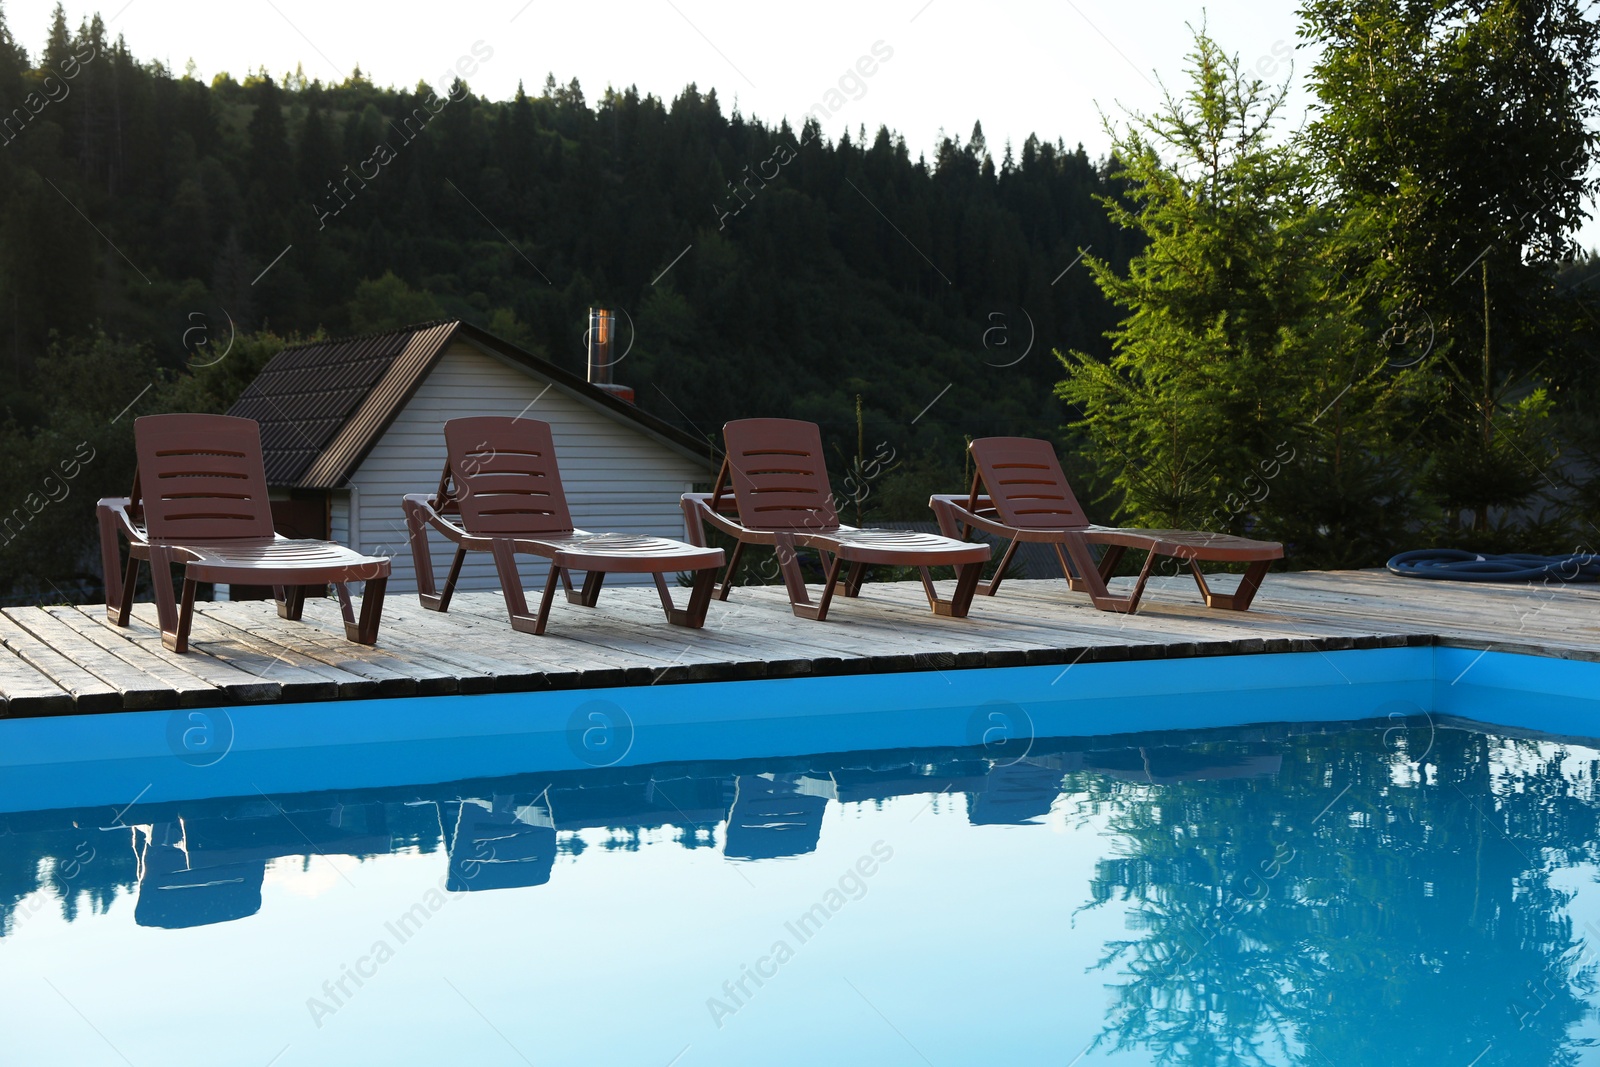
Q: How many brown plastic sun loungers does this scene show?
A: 4